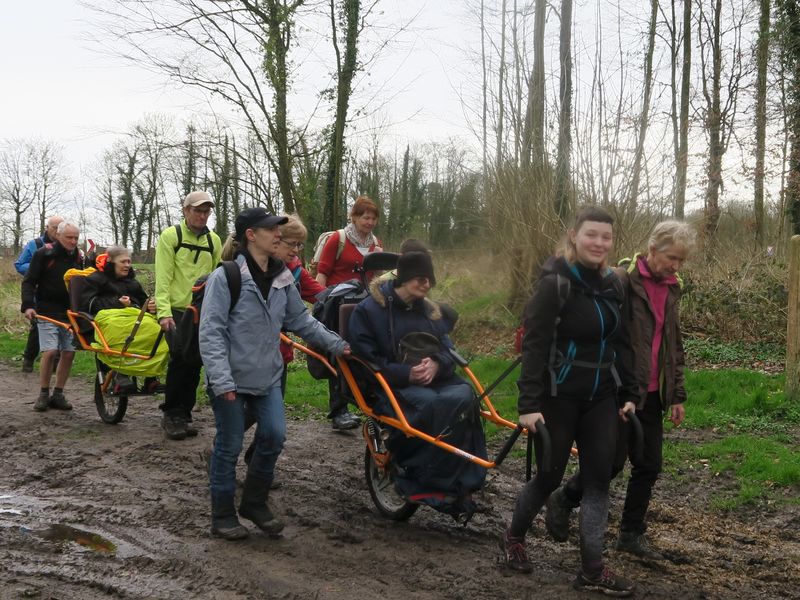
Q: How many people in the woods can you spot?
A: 10